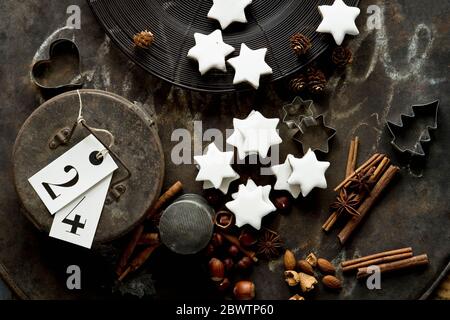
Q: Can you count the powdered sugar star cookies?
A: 12